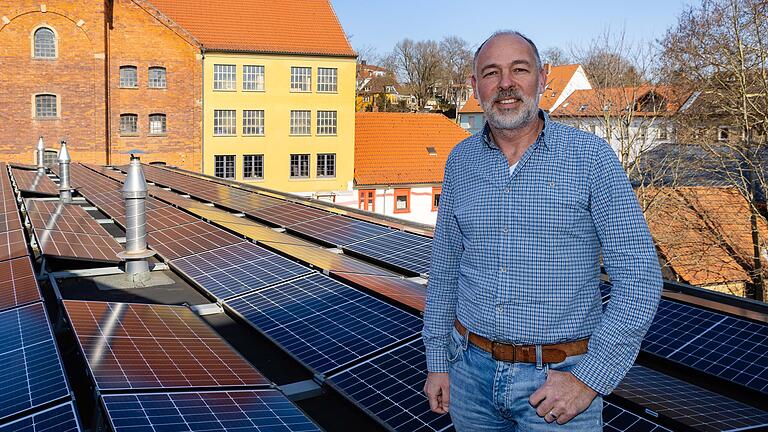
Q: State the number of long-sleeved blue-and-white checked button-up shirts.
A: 1